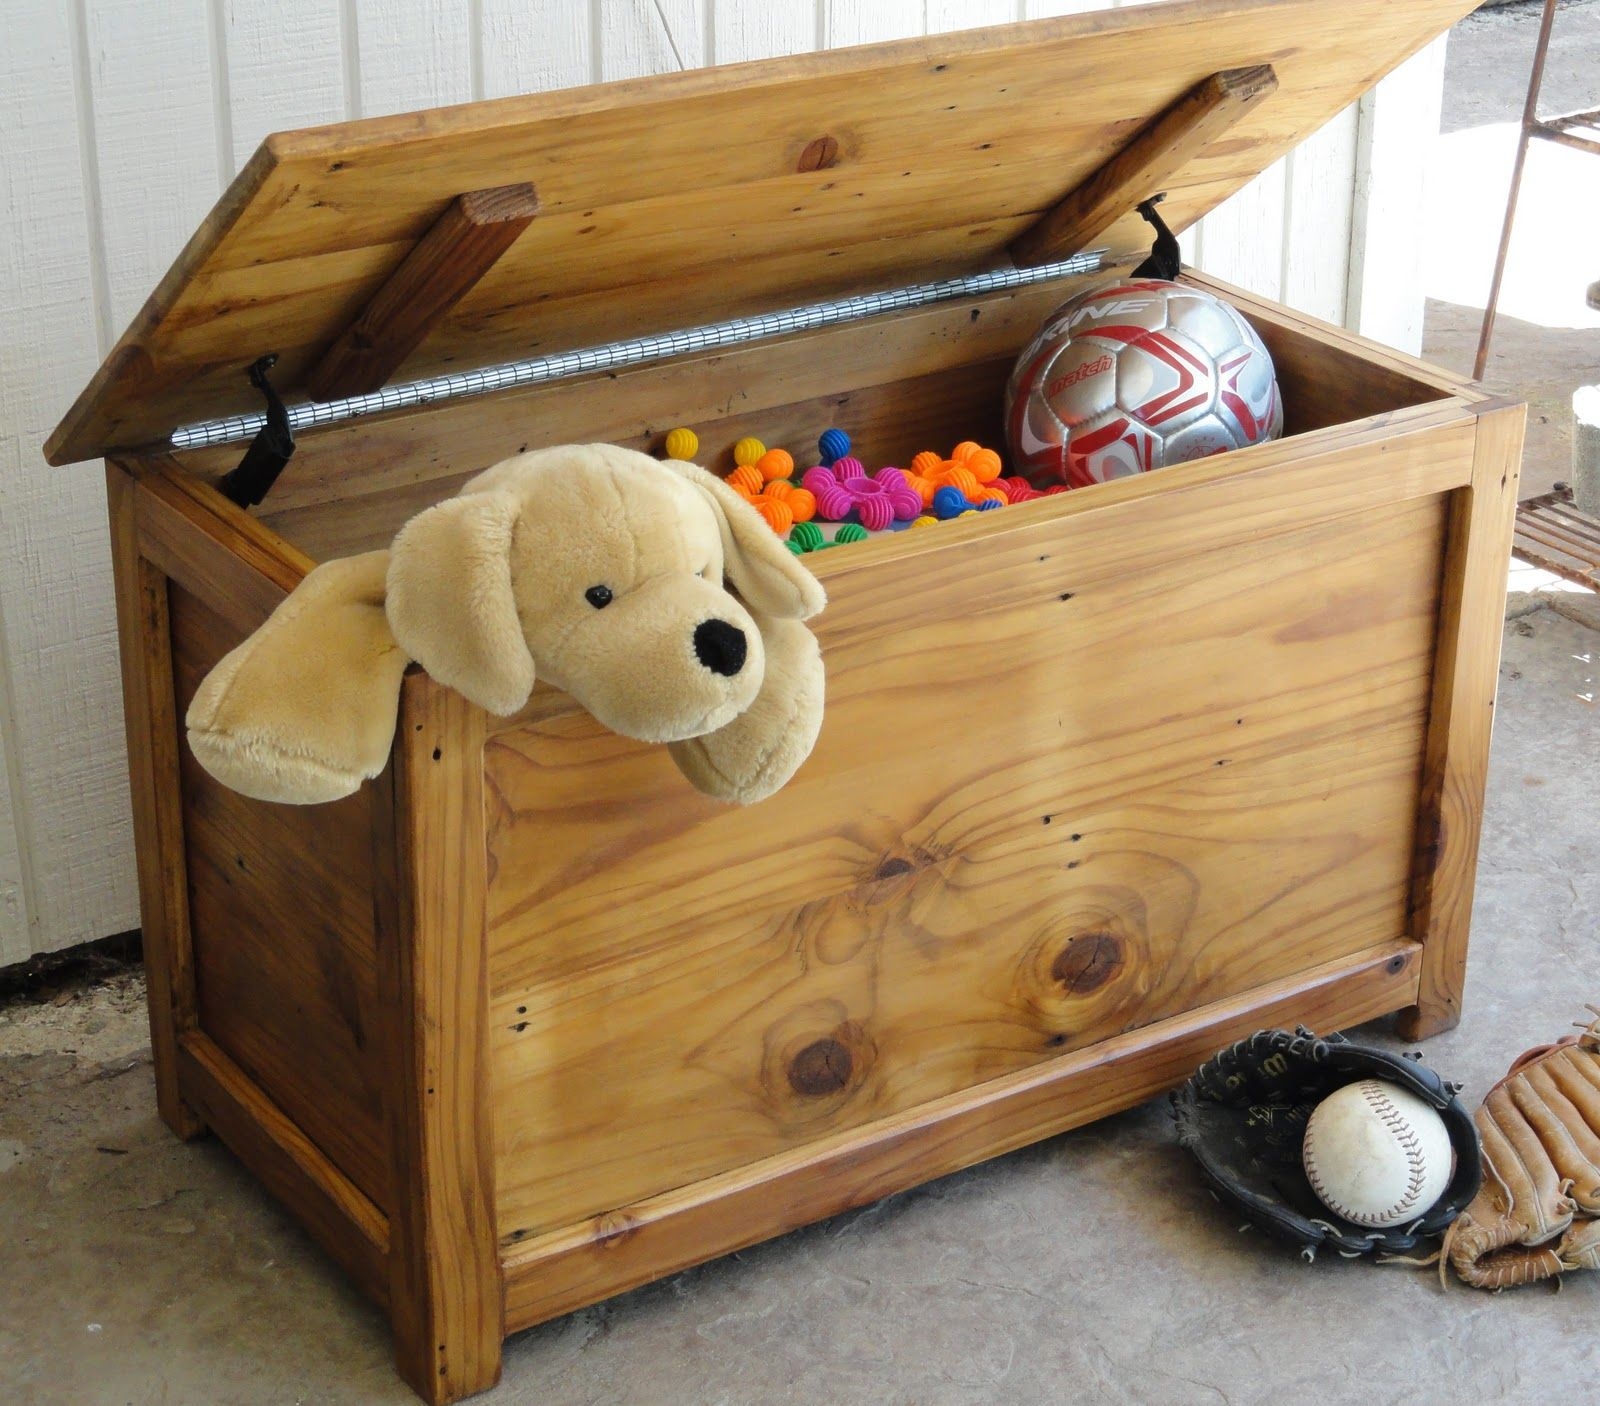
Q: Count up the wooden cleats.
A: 2